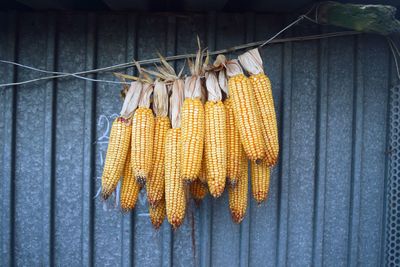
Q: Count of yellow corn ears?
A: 14